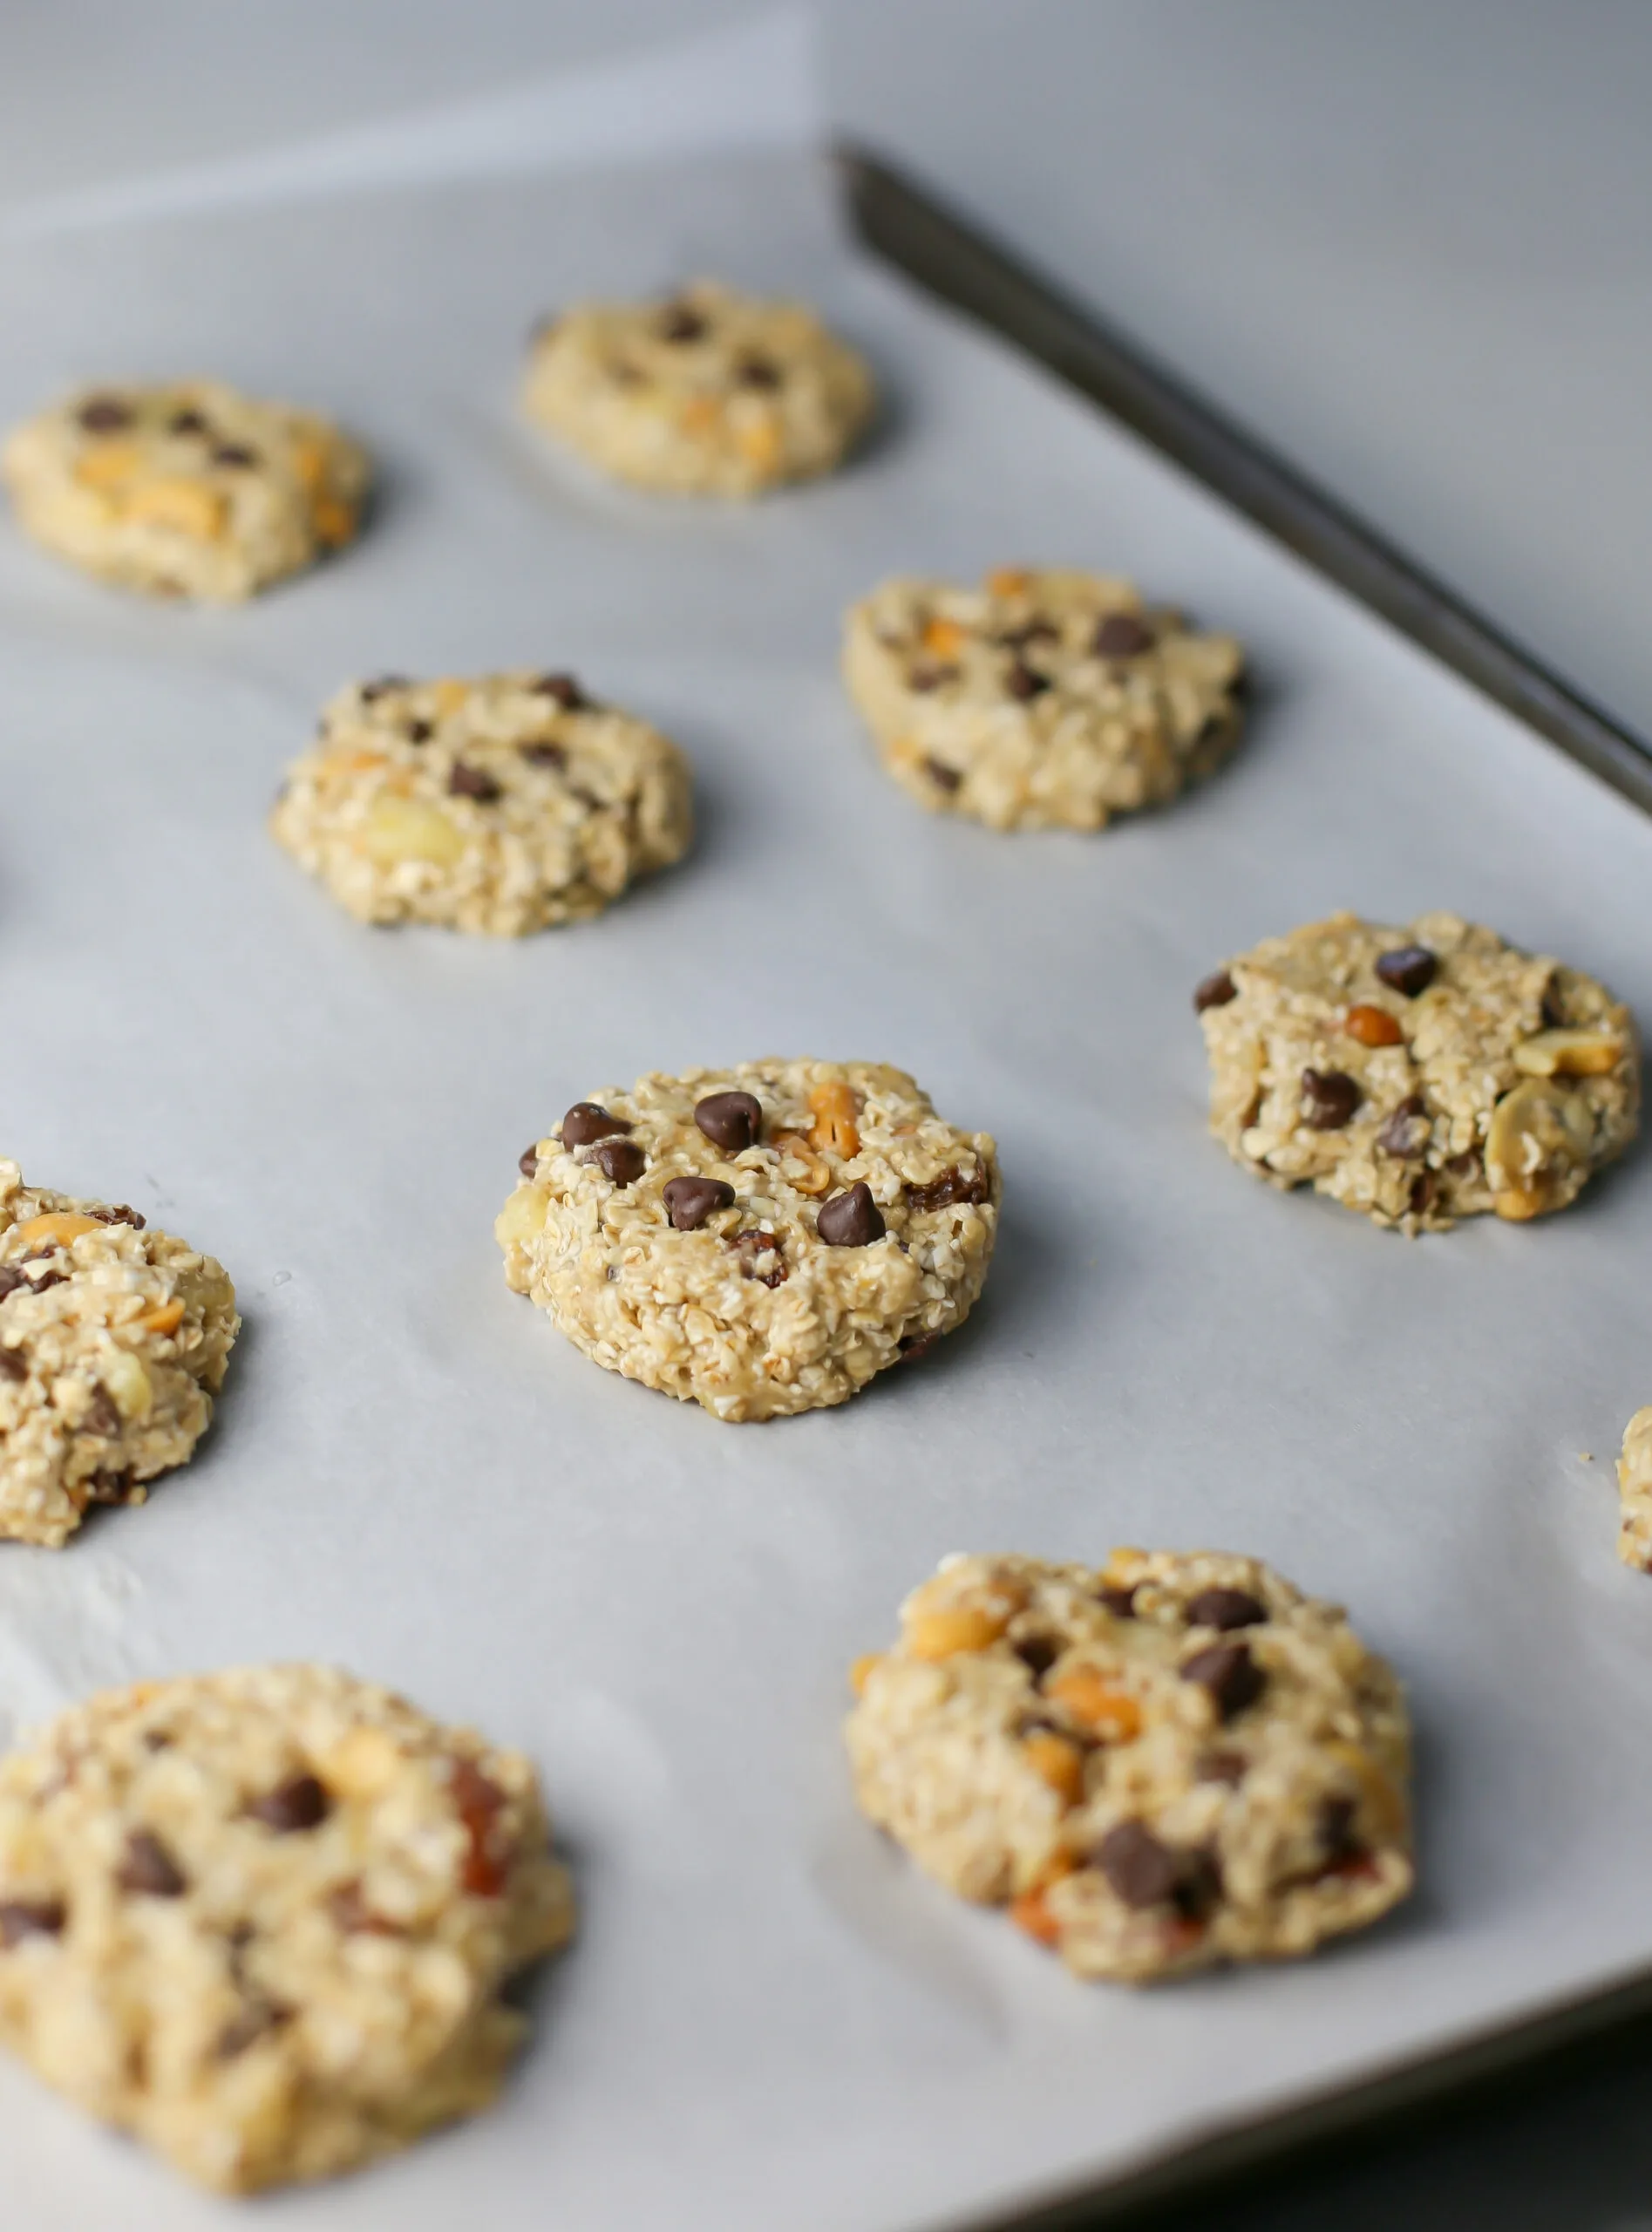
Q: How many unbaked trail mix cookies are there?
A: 10